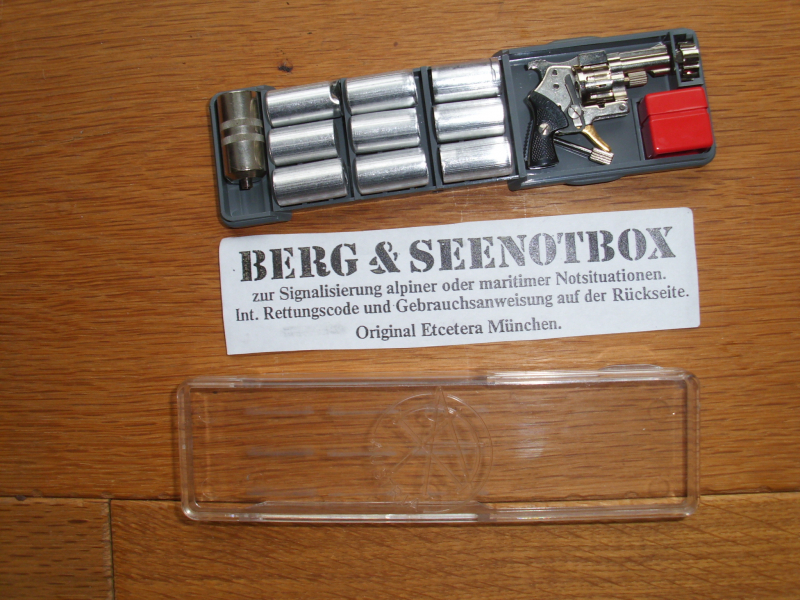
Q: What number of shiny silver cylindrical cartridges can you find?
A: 9